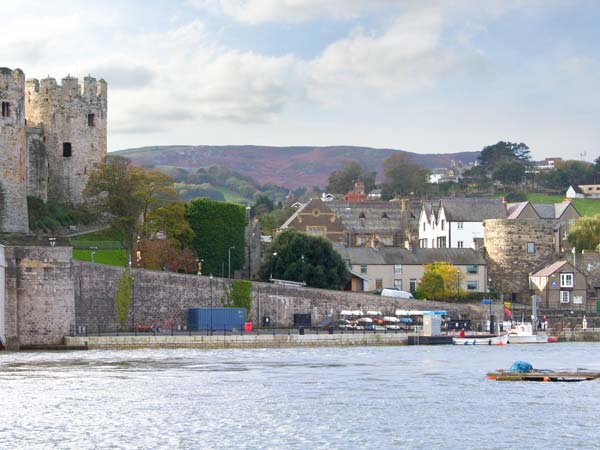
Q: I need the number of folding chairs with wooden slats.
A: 0